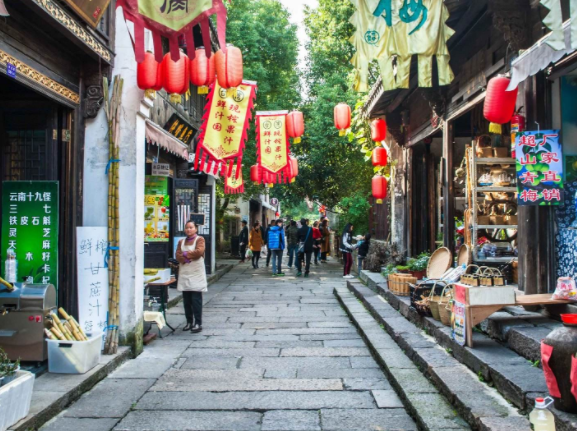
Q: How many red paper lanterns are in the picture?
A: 13